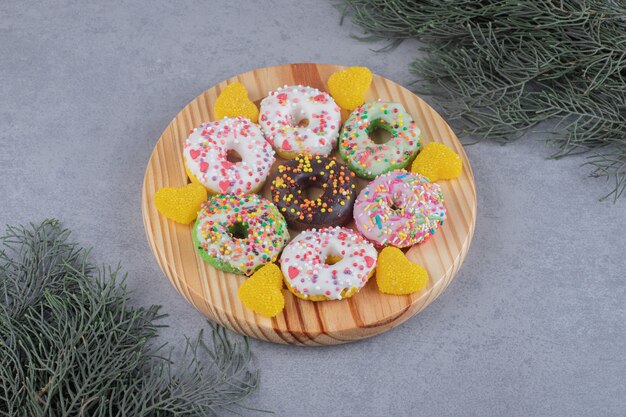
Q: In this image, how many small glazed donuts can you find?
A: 7